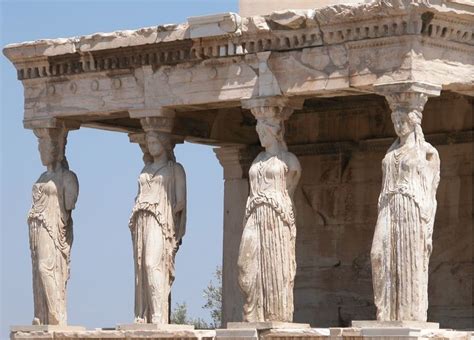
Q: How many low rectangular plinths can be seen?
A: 4